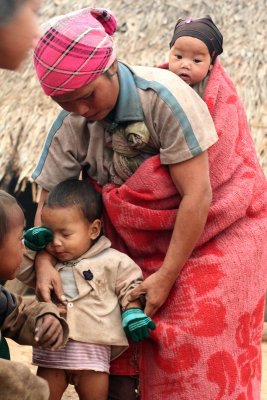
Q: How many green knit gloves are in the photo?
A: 2